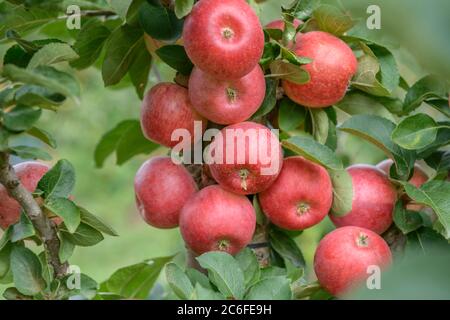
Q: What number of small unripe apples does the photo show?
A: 0